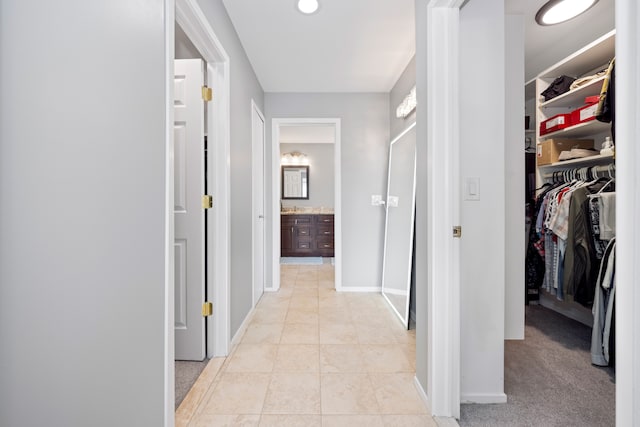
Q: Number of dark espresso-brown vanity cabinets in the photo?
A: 1